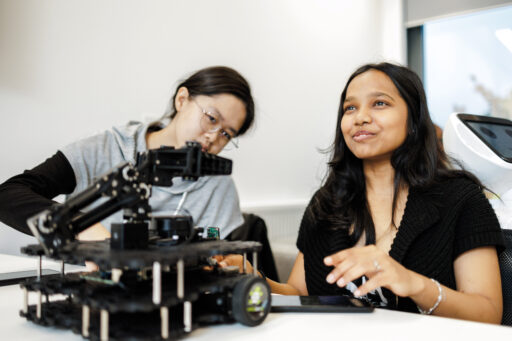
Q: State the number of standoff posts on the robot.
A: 12